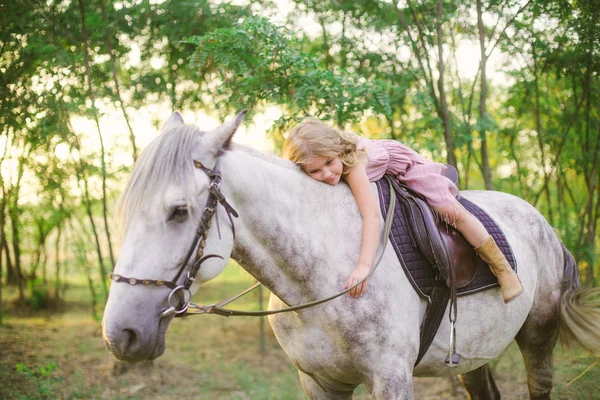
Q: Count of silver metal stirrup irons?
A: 1